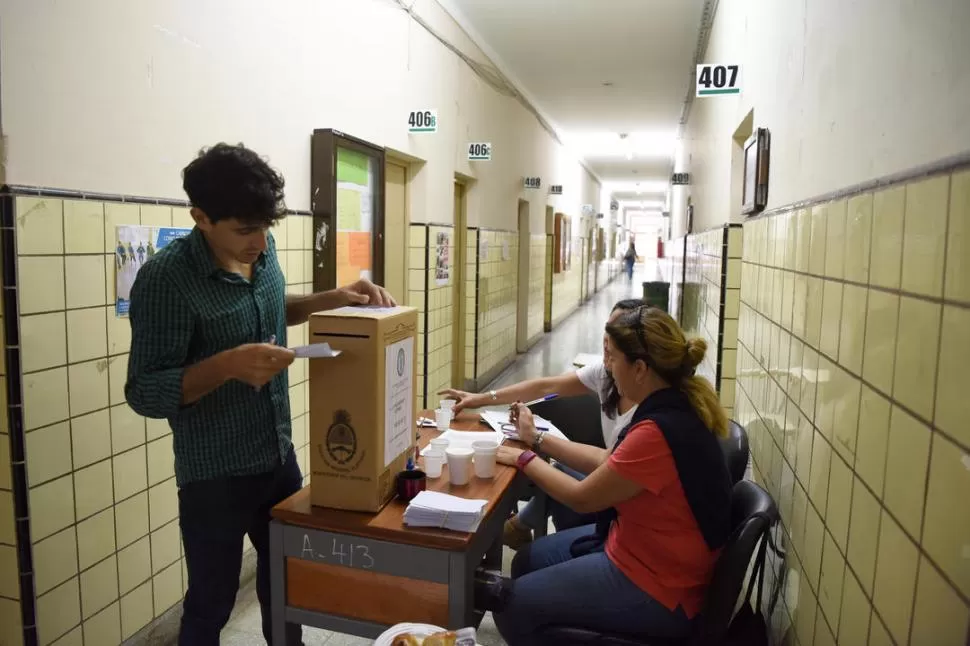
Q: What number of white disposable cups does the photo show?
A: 6